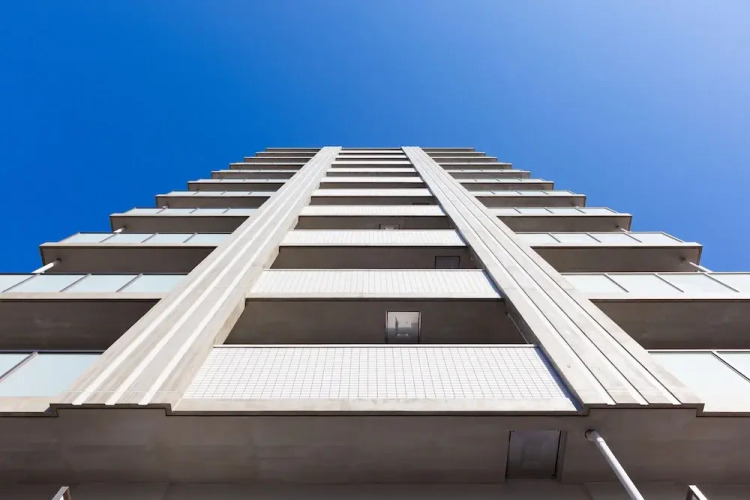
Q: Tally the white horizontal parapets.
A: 10